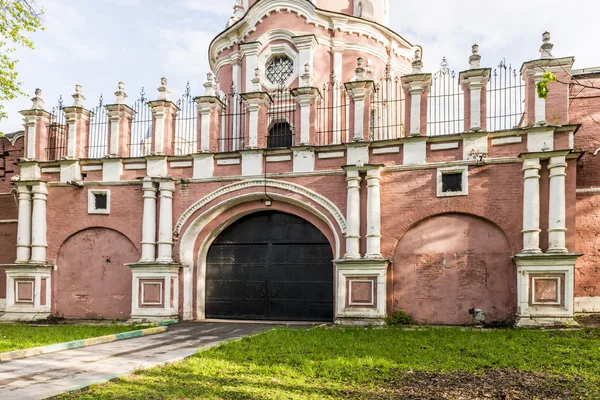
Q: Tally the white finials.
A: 11